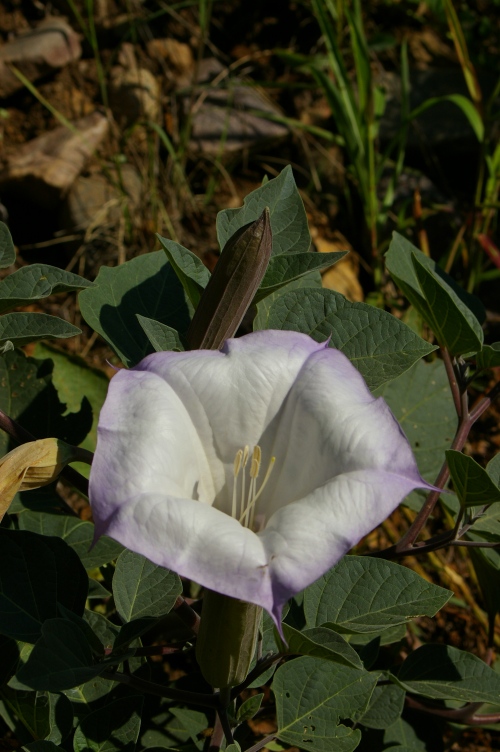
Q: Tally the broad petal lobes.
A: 5